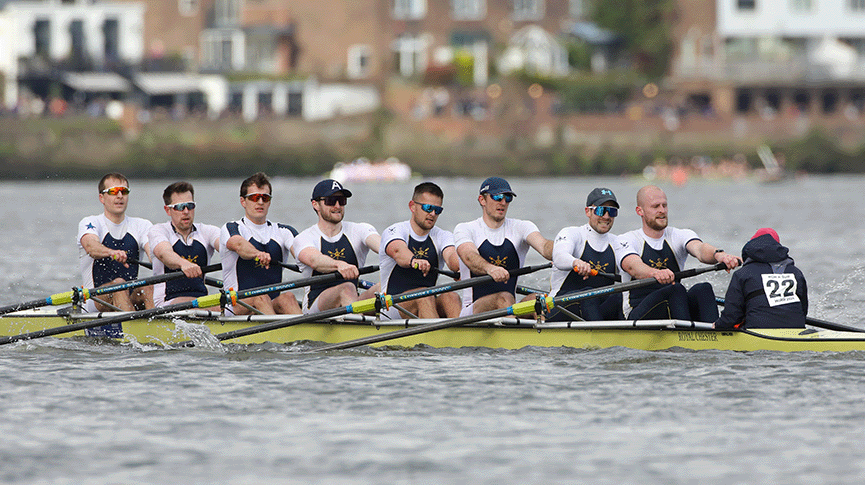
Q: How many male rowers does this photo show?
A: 8